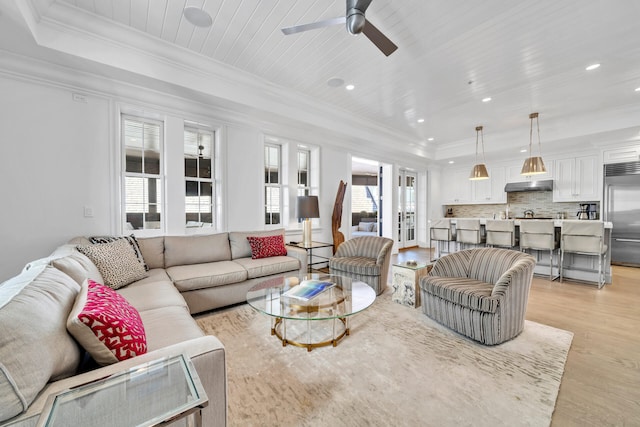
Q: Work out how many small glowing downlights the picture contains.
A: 8